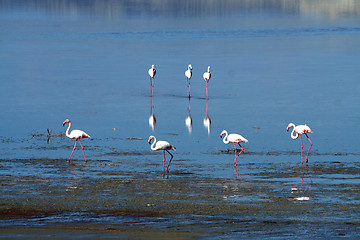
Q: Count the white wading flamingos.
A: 7